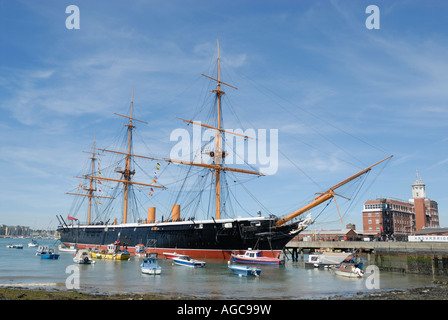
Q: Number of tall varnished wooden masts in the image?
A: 3